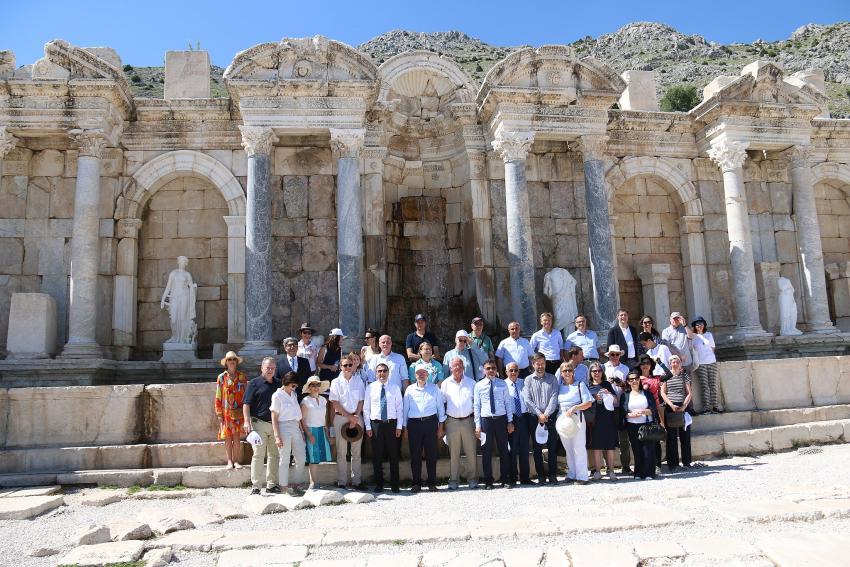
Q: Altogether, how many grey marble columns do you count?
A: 4